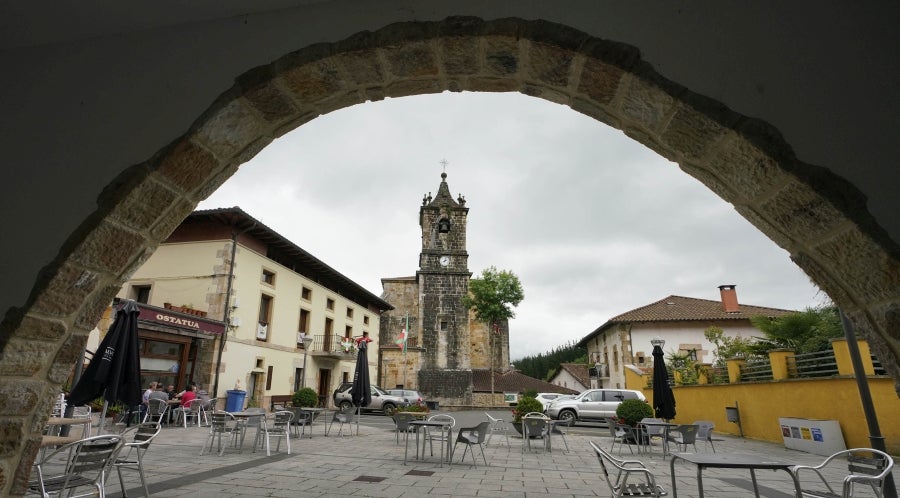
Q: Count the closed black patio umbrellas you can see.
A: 3